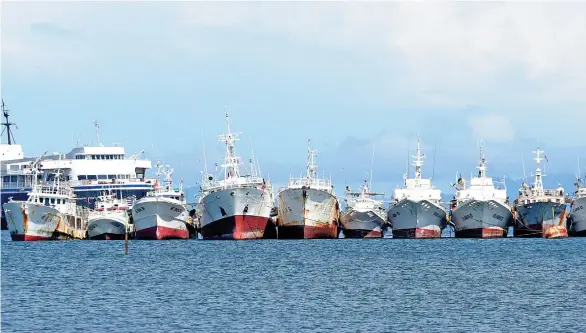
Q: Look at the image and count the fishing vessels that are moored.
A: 10